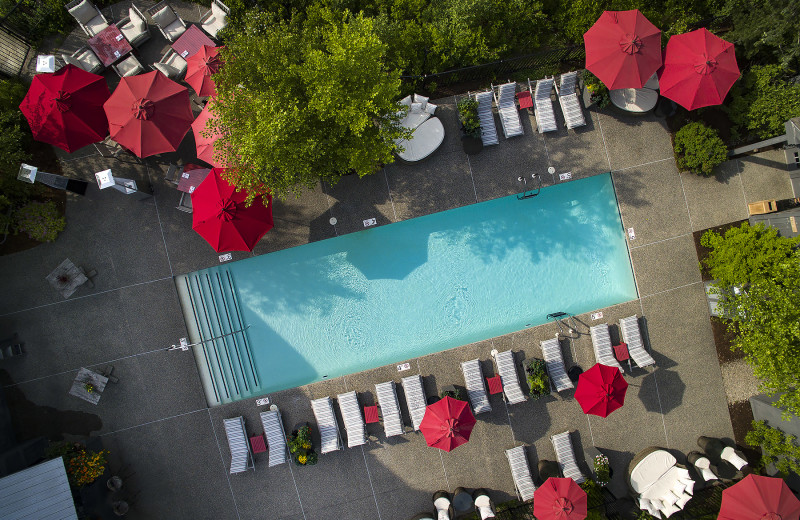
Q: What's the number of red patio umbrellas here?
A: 11